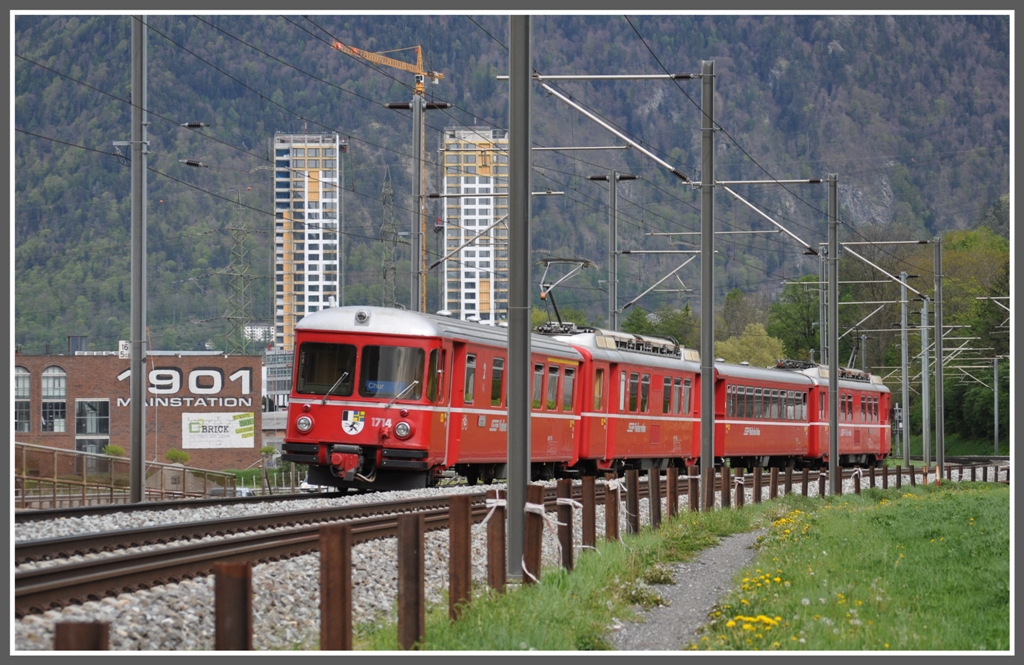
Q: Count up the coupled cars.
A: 4